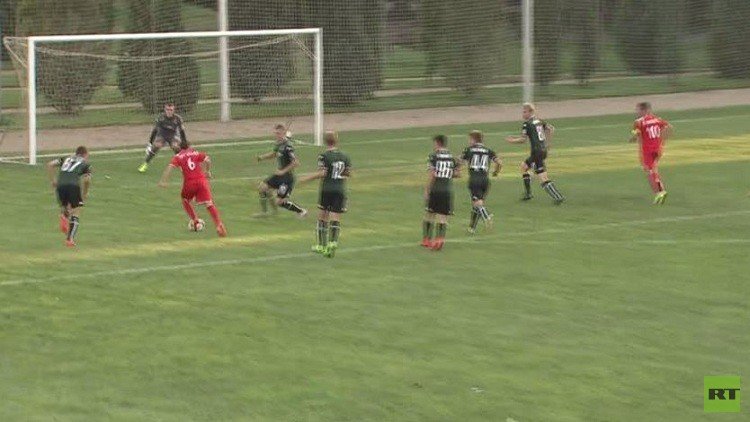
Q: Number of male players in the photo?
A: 9